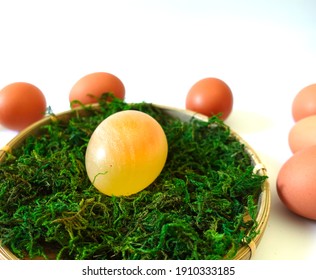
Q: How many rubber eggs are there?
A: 1